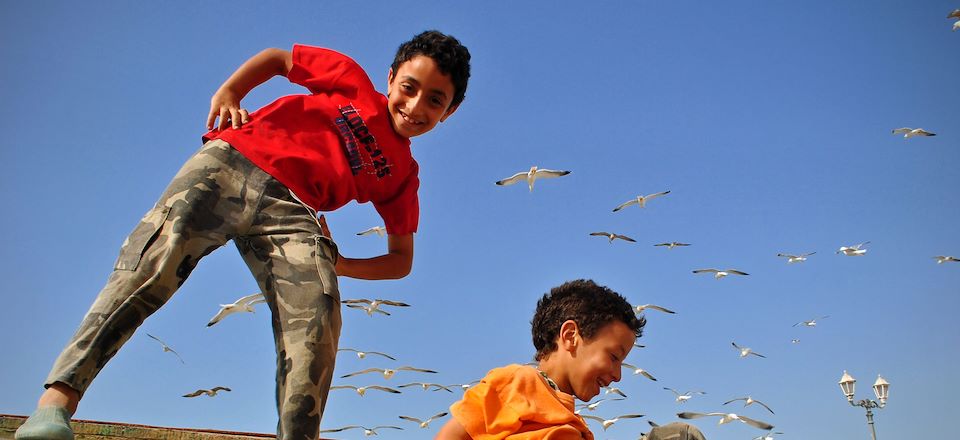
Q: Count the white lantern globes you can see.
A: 2